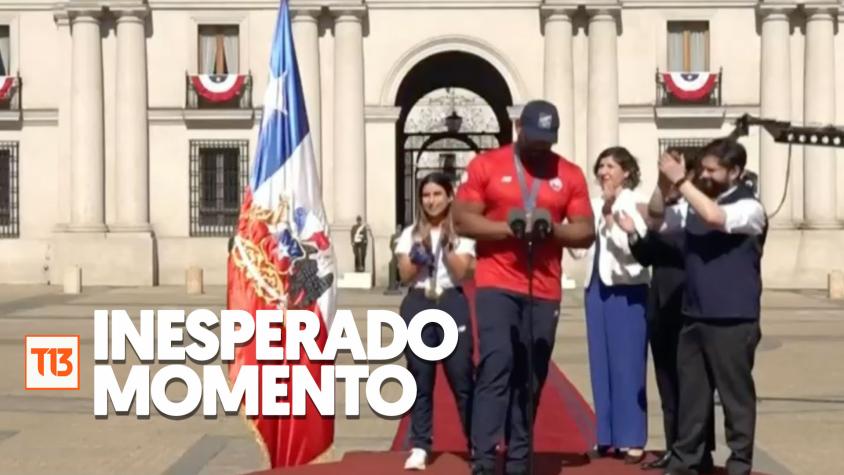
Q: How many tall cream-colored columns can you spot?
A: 8